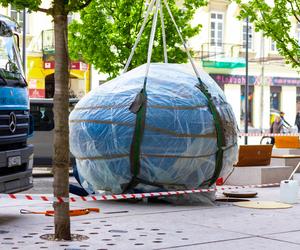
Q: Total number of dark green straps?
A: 2